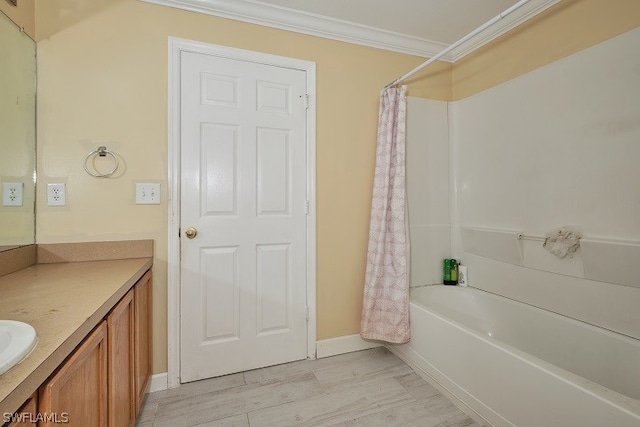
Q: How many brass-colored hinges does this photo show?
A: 0